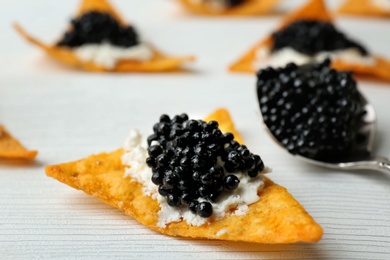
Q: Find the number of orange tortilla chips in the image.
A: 6